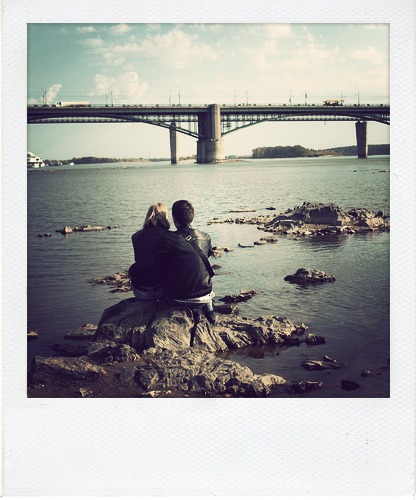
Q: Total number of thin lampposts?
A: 12